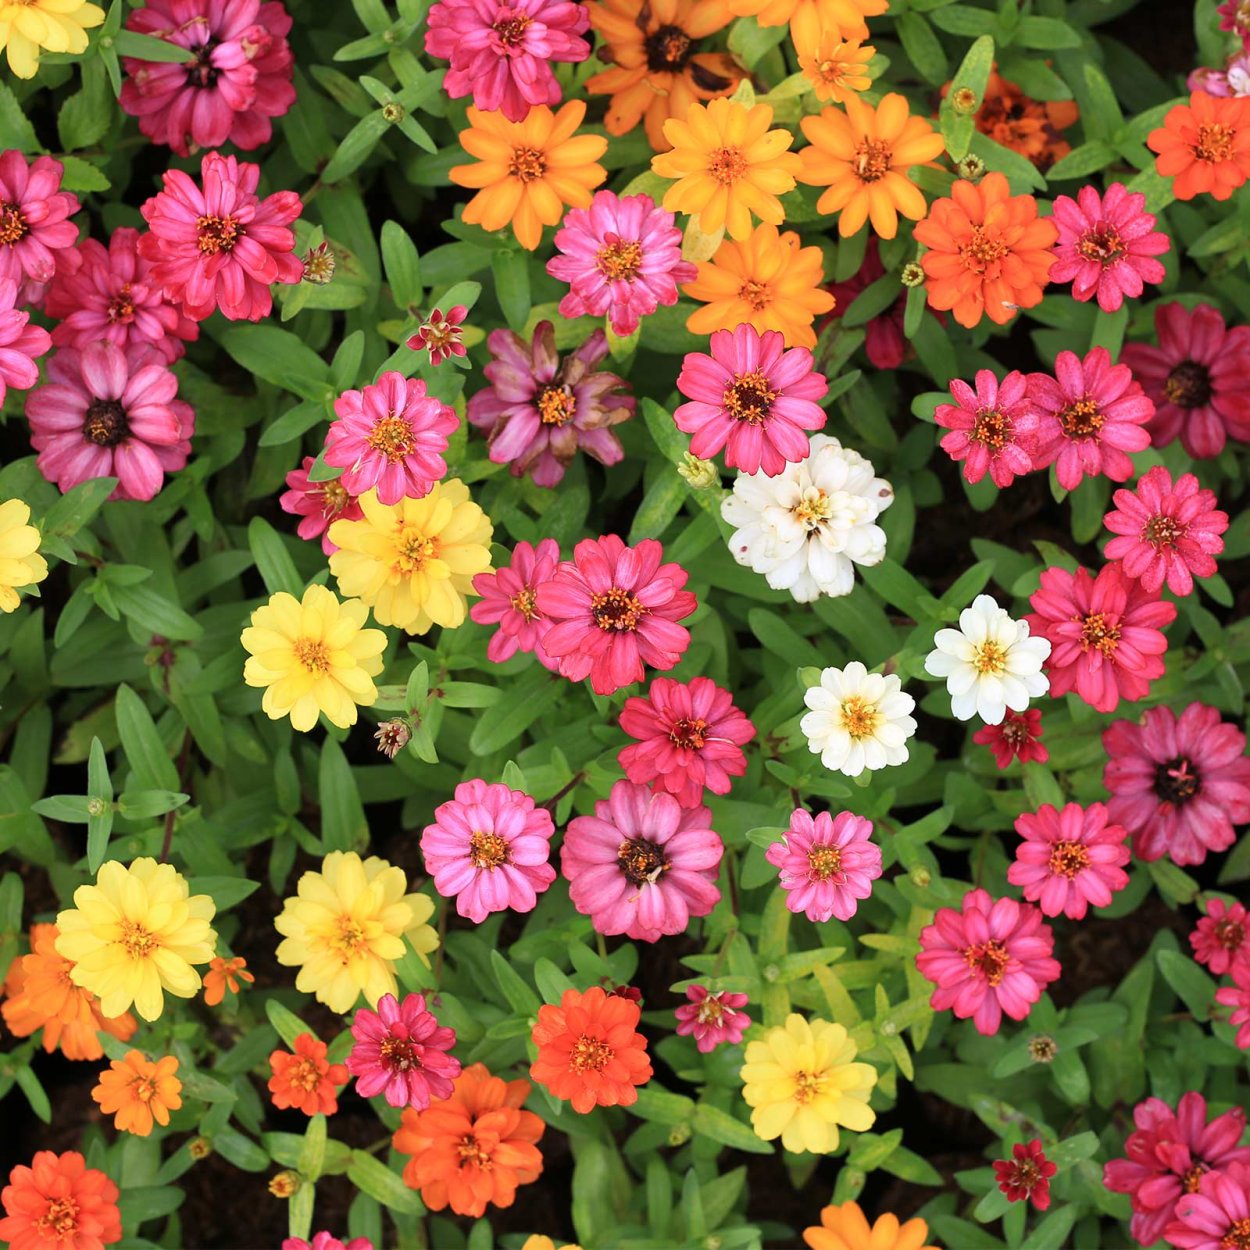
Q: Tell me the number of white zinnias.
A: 3